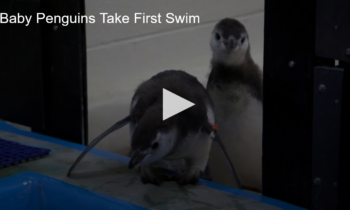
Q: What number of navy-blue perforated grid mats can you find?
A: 1